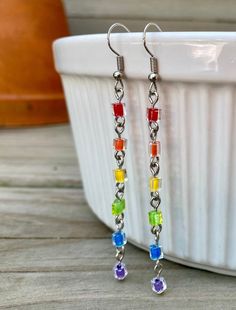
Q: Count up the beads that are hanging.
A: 12